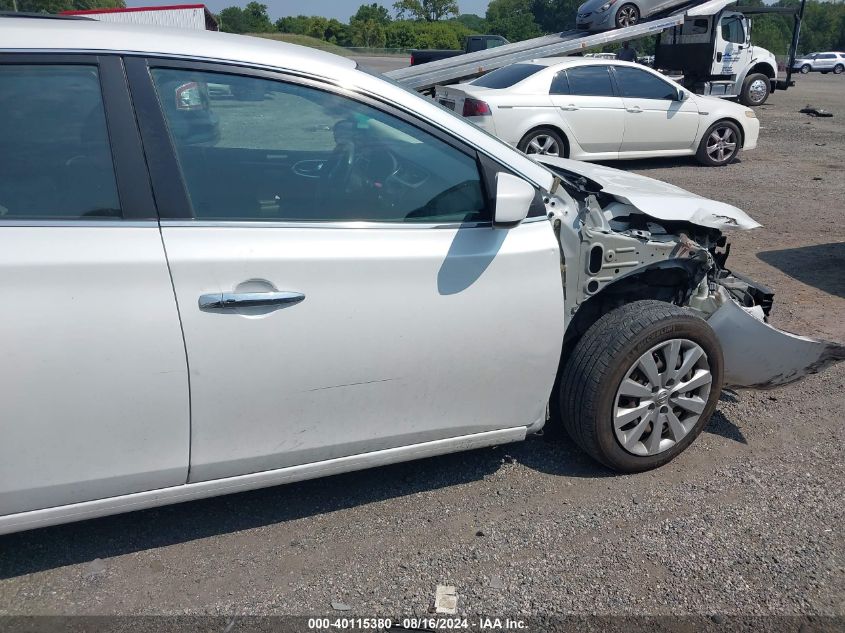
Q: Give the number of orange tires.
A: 0